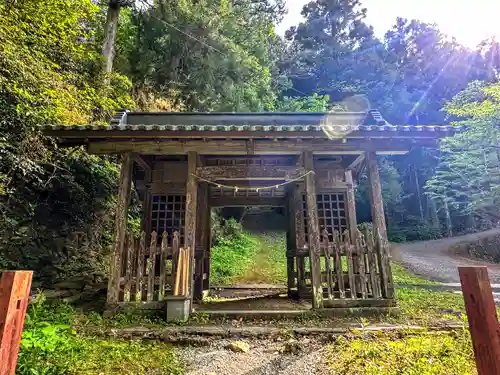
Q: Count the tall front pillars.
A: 4